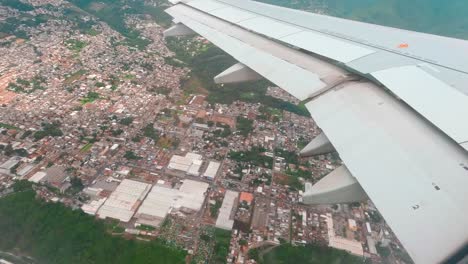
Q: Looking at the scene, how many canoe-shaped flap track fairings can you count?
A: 4